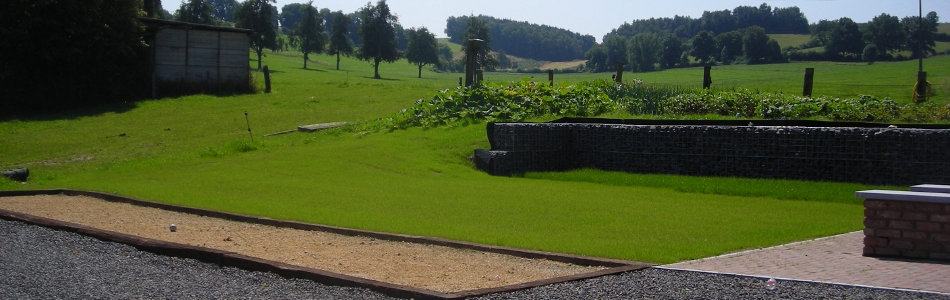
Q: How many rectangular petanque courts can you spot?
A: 1